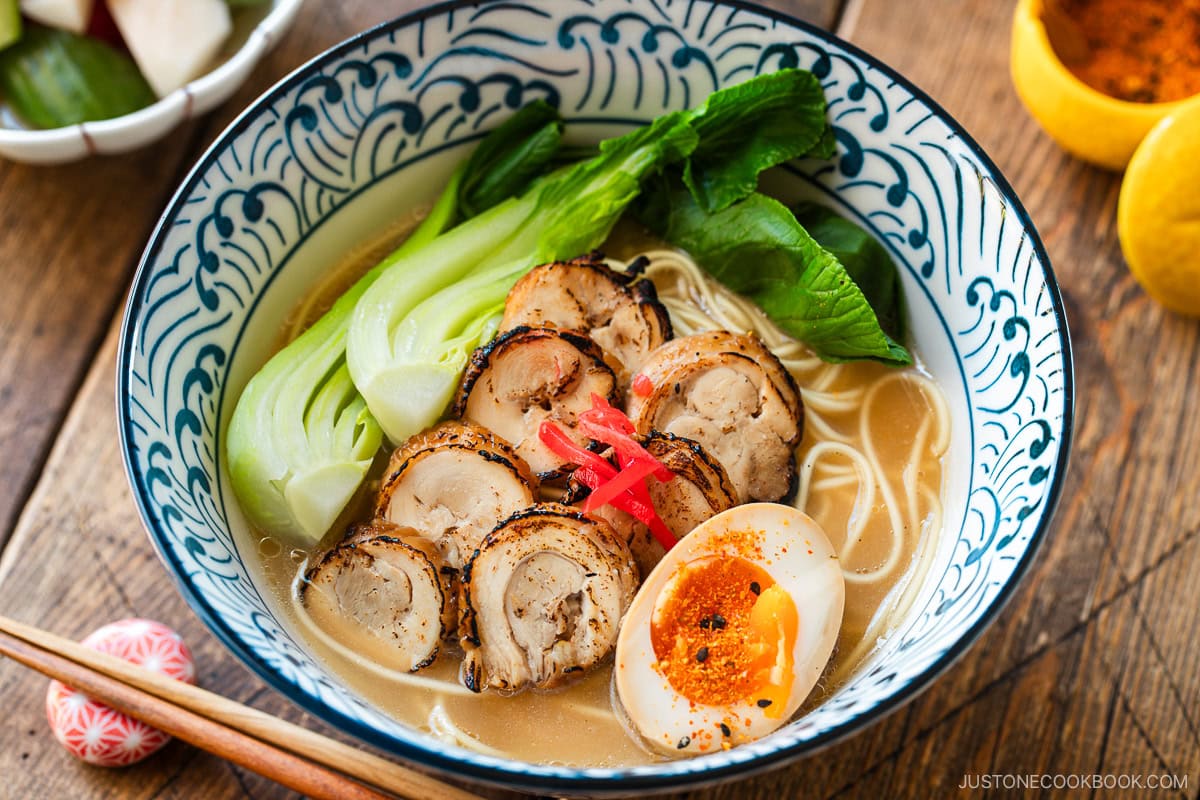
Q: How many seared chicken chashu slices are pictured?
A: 7